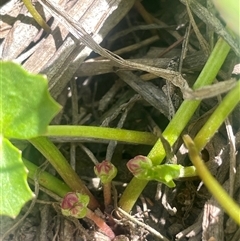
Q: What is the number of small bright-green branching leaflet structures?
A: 1